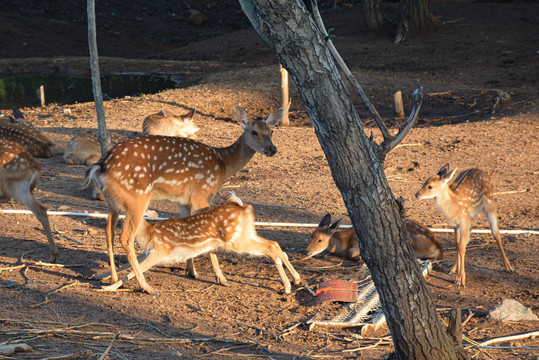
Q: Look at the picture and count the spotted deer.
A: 8